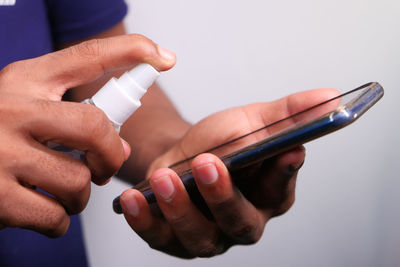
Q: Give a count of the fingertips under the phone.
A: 1